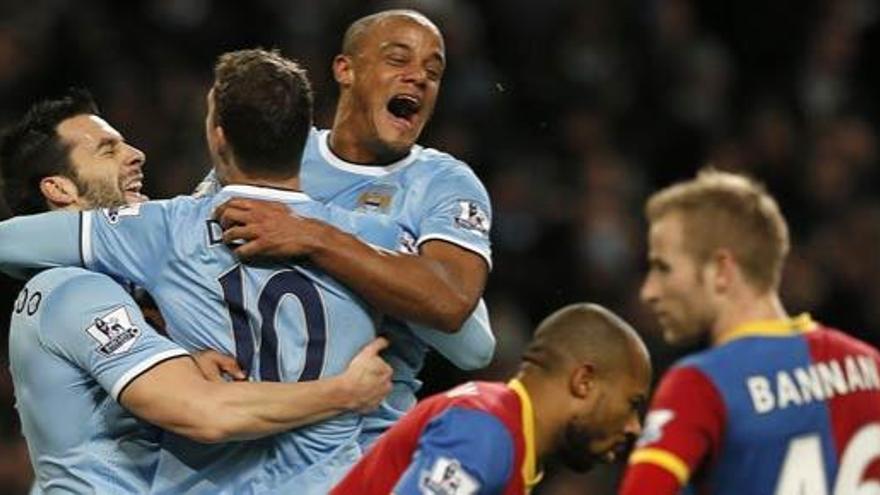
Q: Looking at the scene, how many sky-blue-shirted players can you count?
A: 3